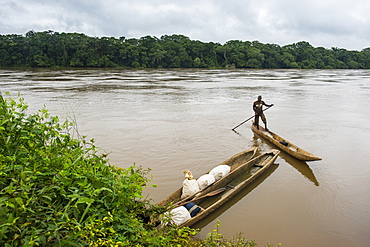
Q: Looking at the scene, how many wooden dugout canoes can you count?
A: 3